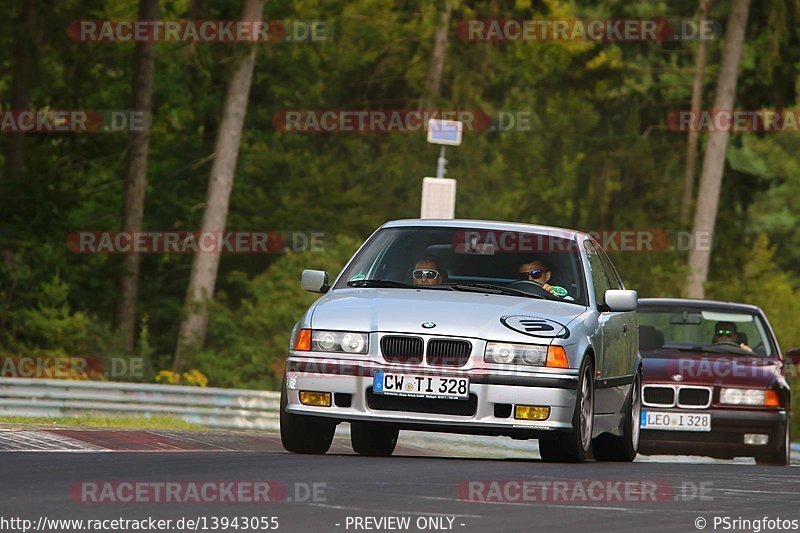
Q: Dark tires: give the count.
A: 5